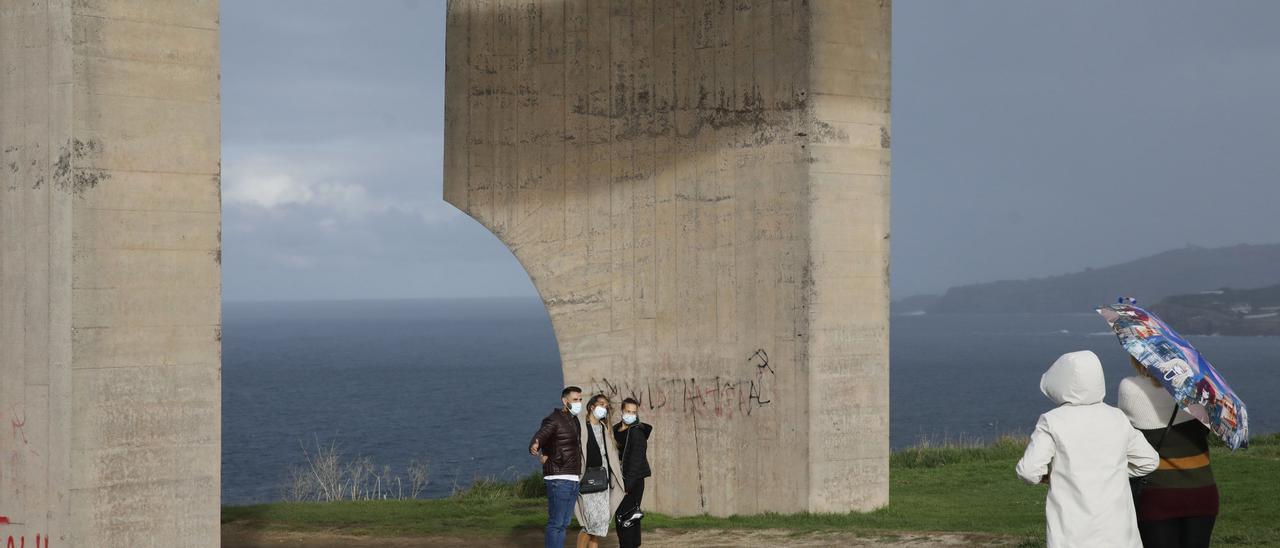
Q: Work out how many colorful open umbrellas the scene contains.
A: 1